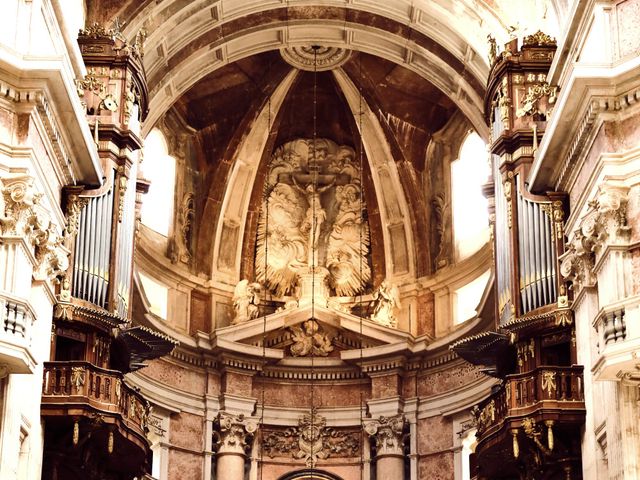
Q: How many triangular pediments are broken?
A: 1